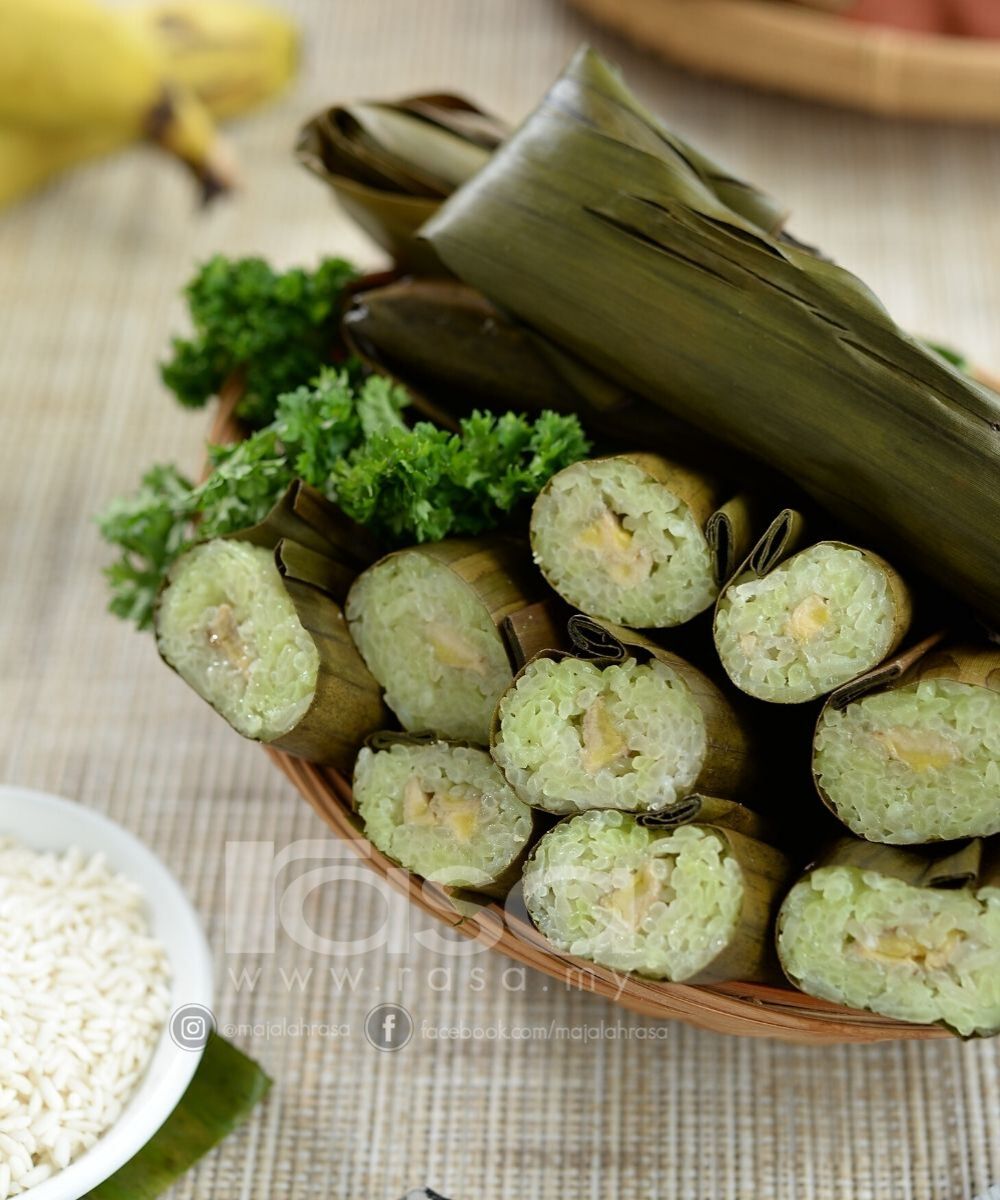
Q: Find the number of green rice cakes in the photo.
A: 9